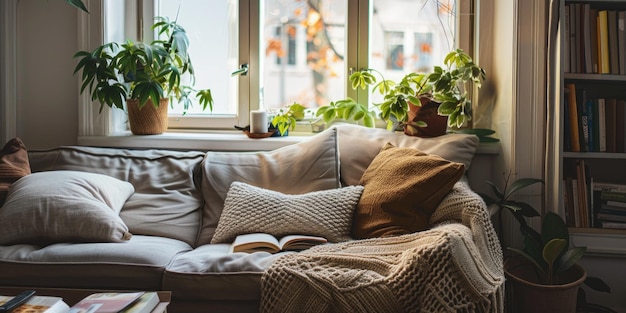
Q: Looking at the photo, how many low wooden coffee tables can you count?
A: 1